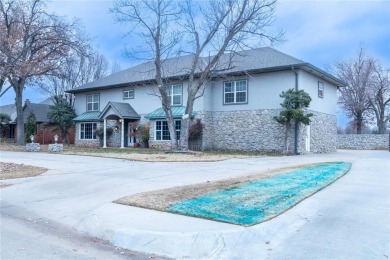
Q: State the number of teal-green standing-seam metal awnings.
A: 2